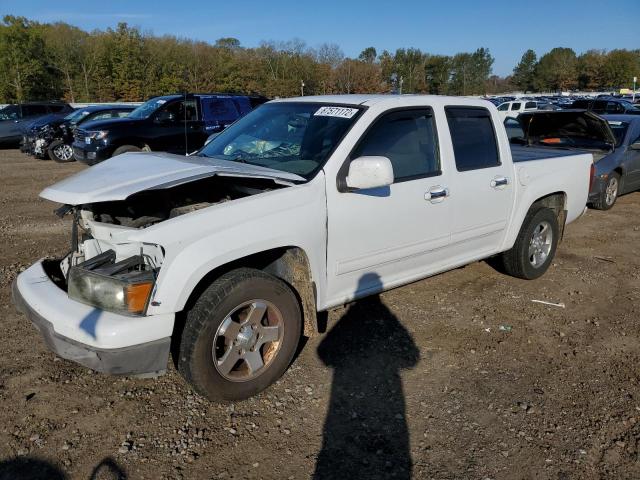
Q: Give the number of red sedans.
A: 0